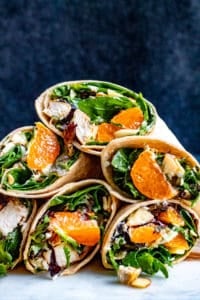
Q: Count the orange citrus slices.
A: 8